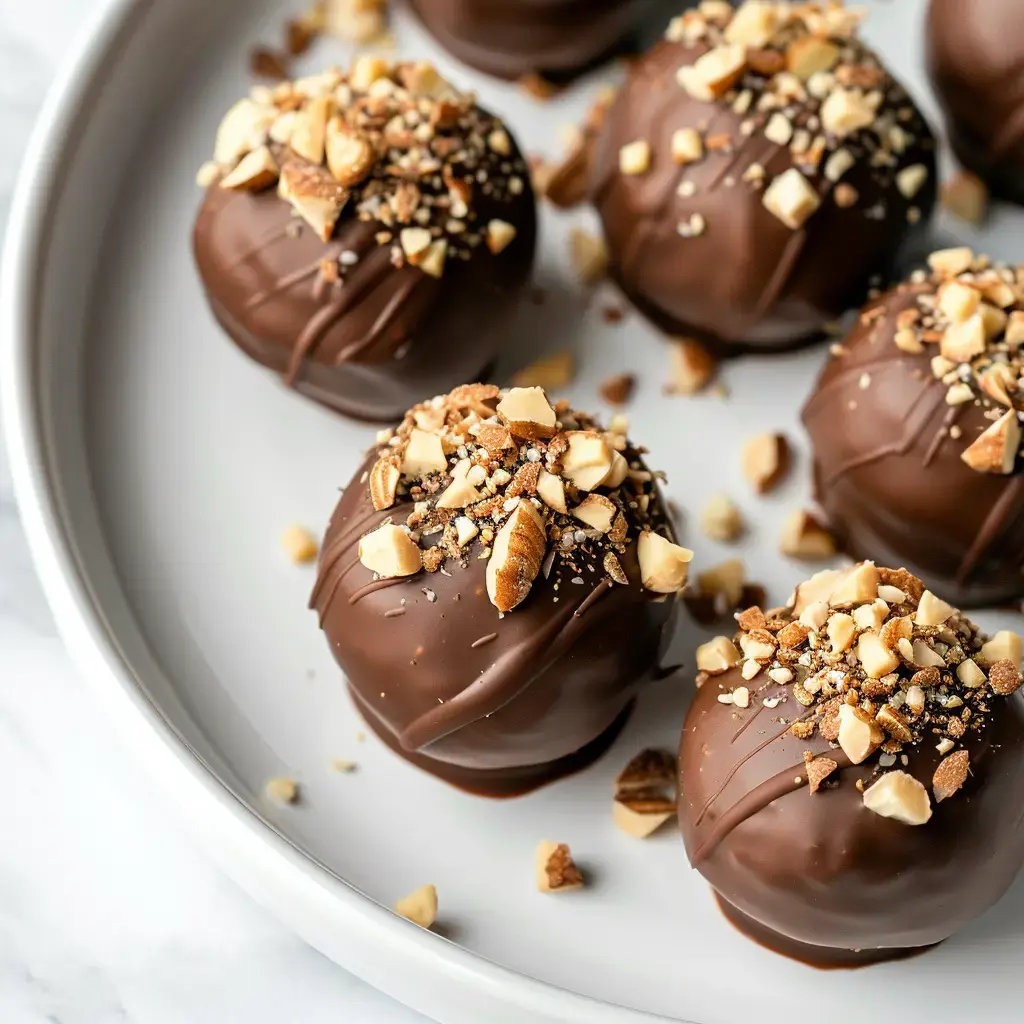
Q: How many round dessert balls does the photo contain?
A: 7